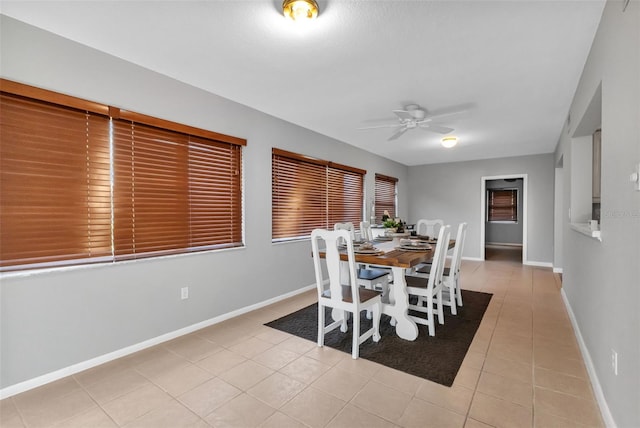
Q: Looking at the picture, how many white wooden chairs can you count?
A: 6